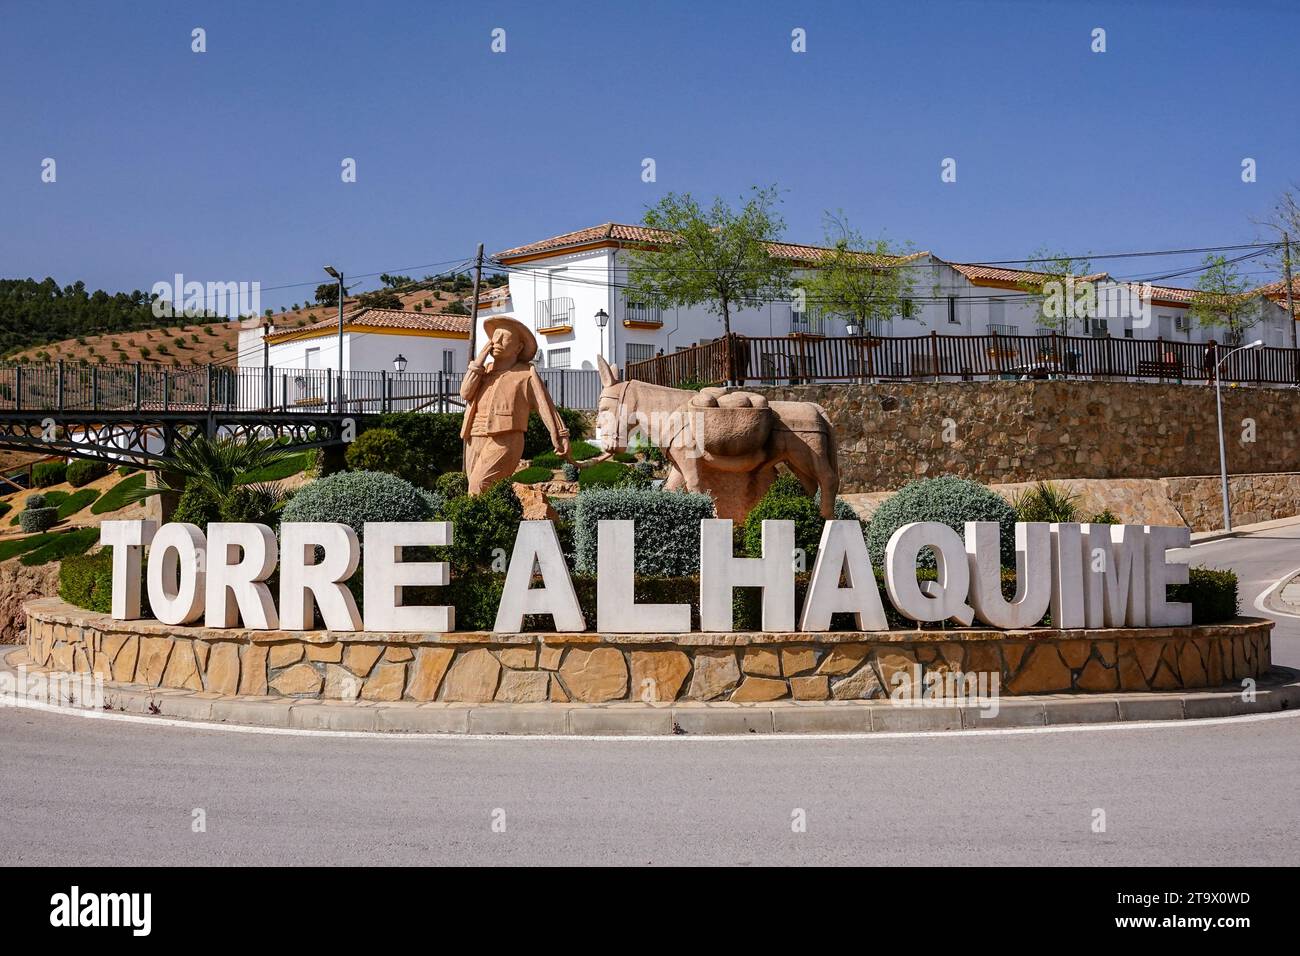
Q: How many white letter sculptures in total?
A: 14